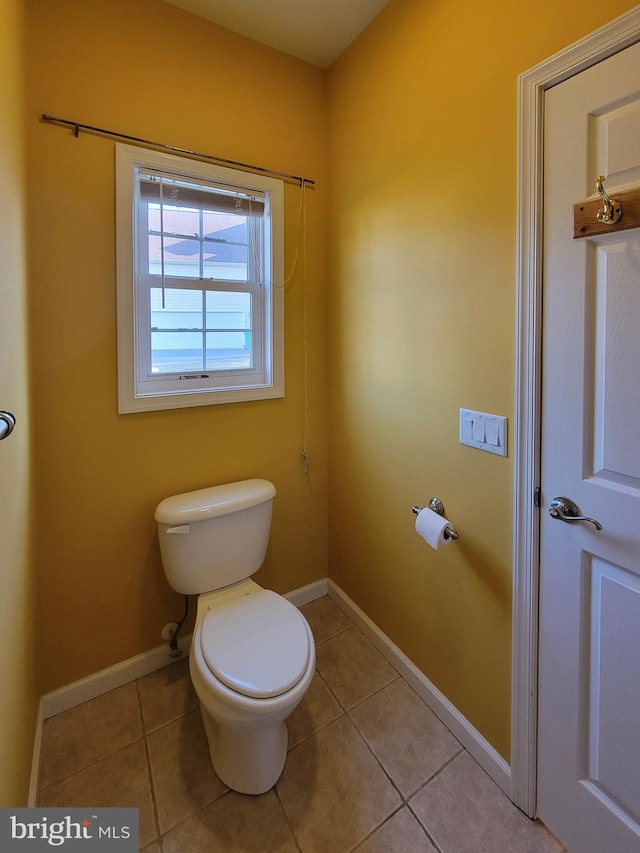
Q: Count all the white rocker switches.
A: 3